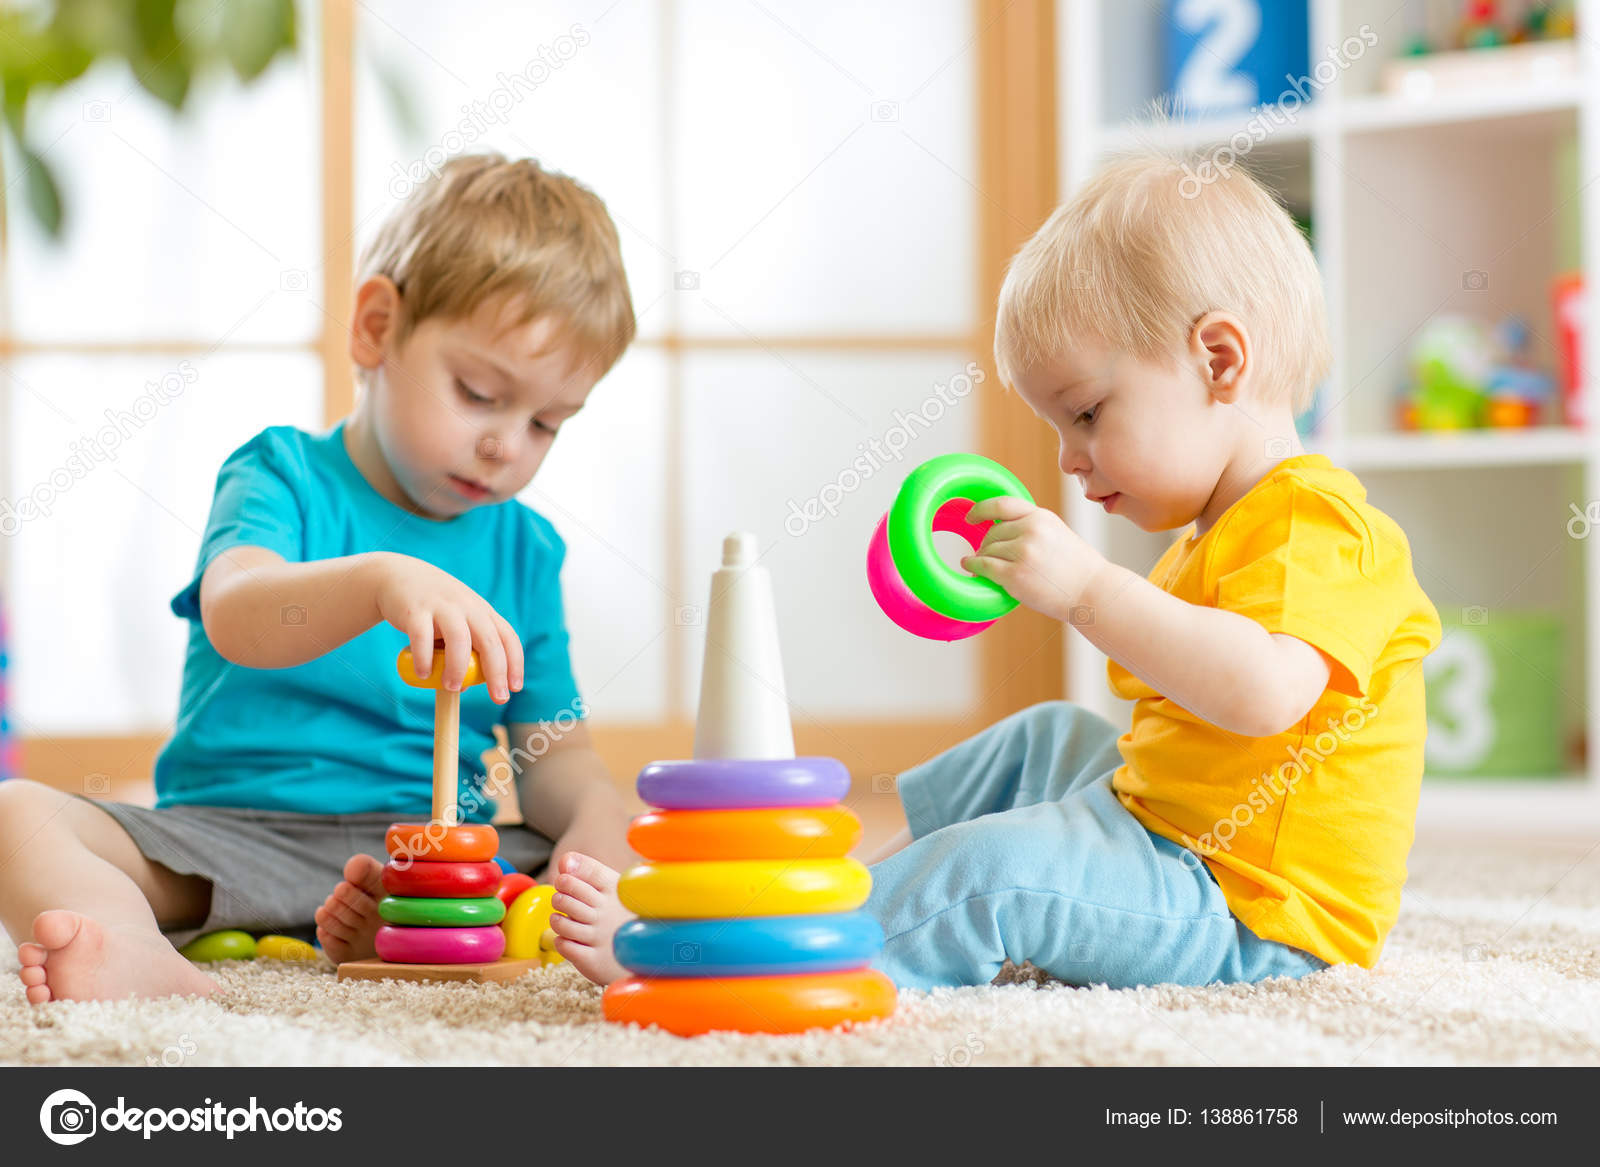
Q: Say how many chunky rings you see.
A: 12